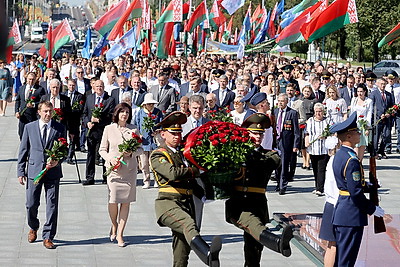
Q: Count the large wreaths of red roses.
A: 1